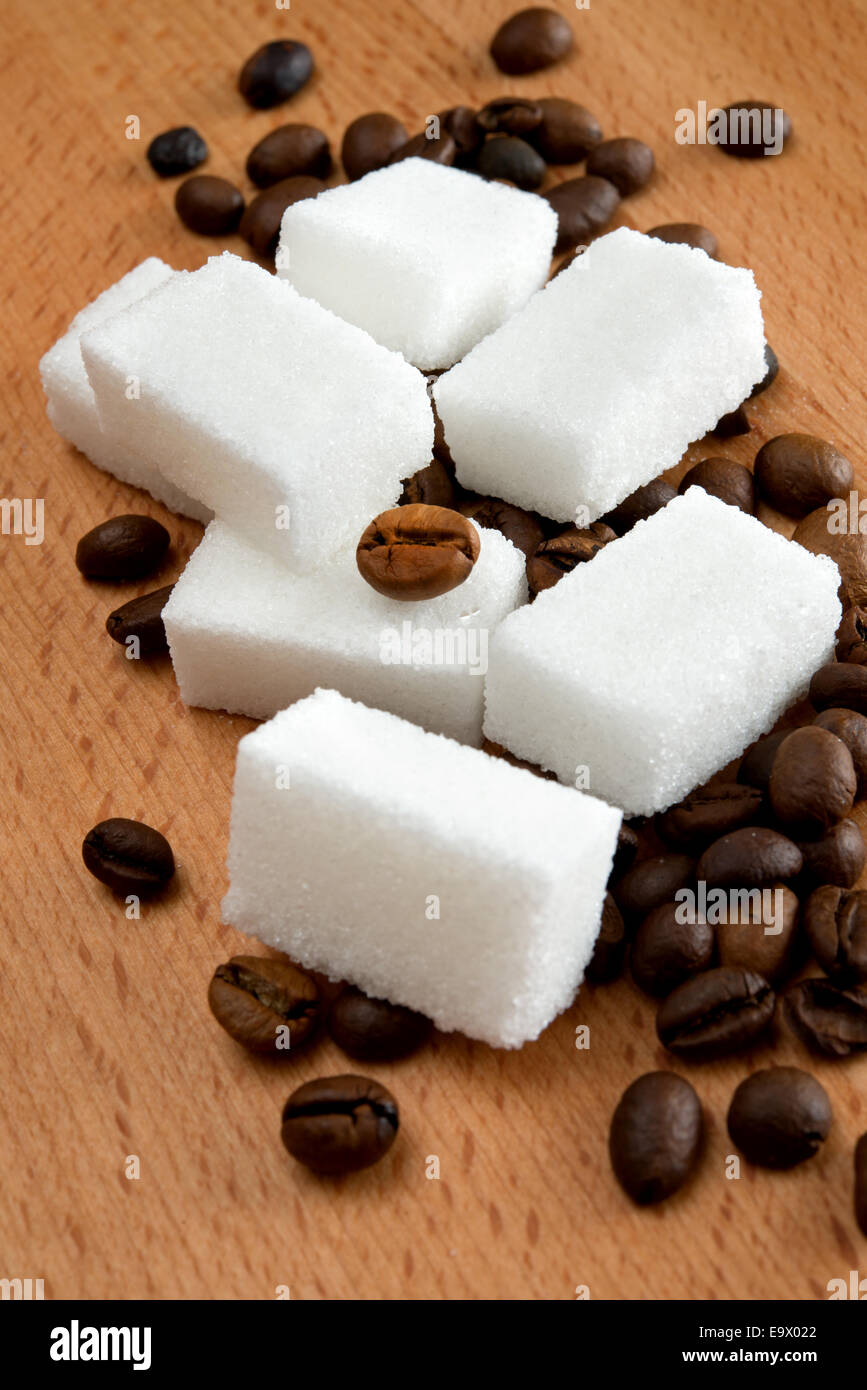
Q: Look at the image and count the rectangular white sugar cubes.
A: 7